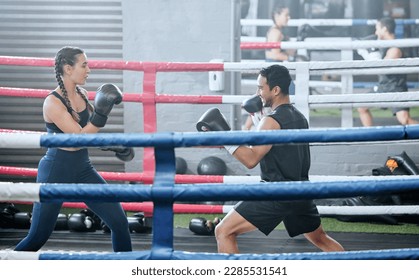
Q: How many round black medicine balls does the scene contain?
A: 2